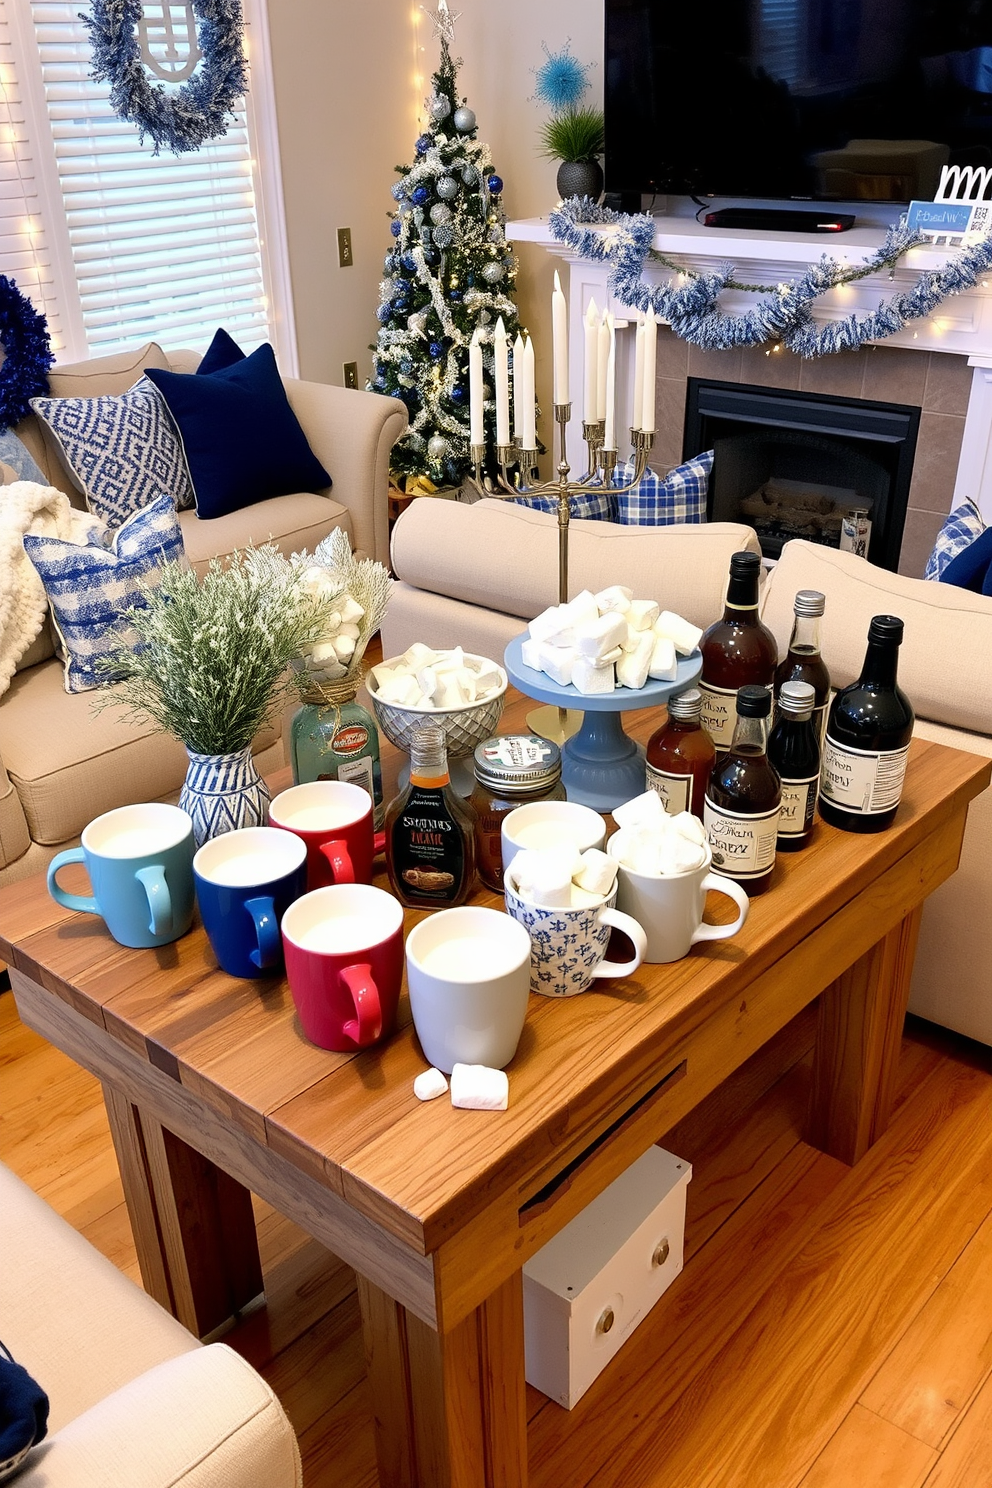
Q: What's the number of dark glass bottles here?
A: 6